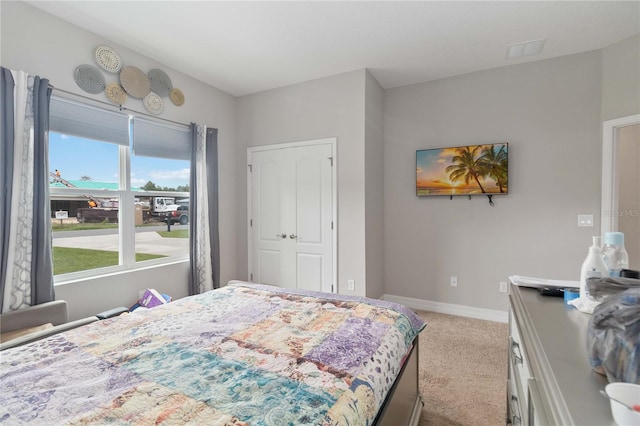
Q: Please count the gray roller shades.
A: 2